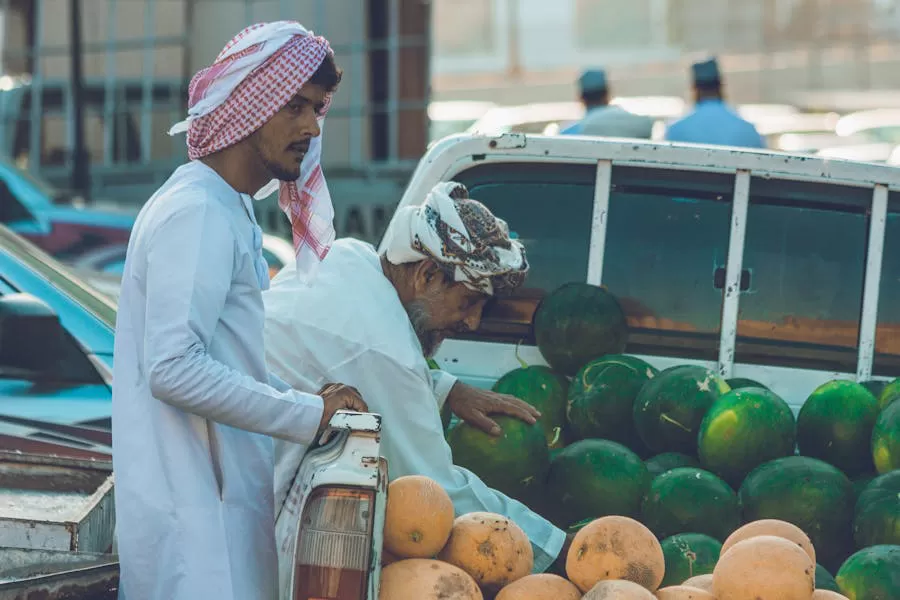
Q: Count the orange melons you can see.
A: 11